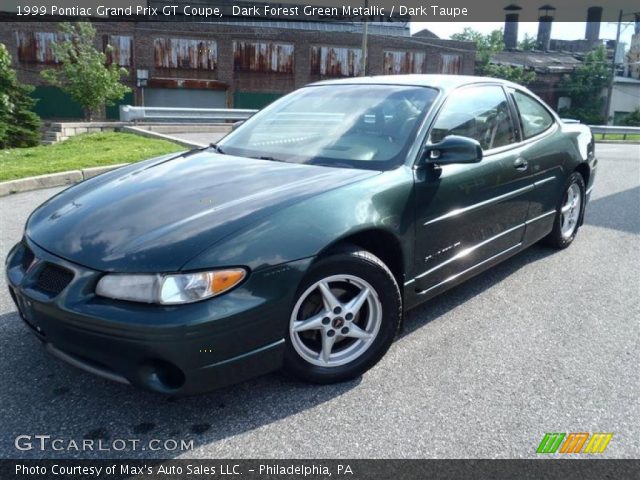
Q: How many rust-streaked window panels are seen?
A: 7